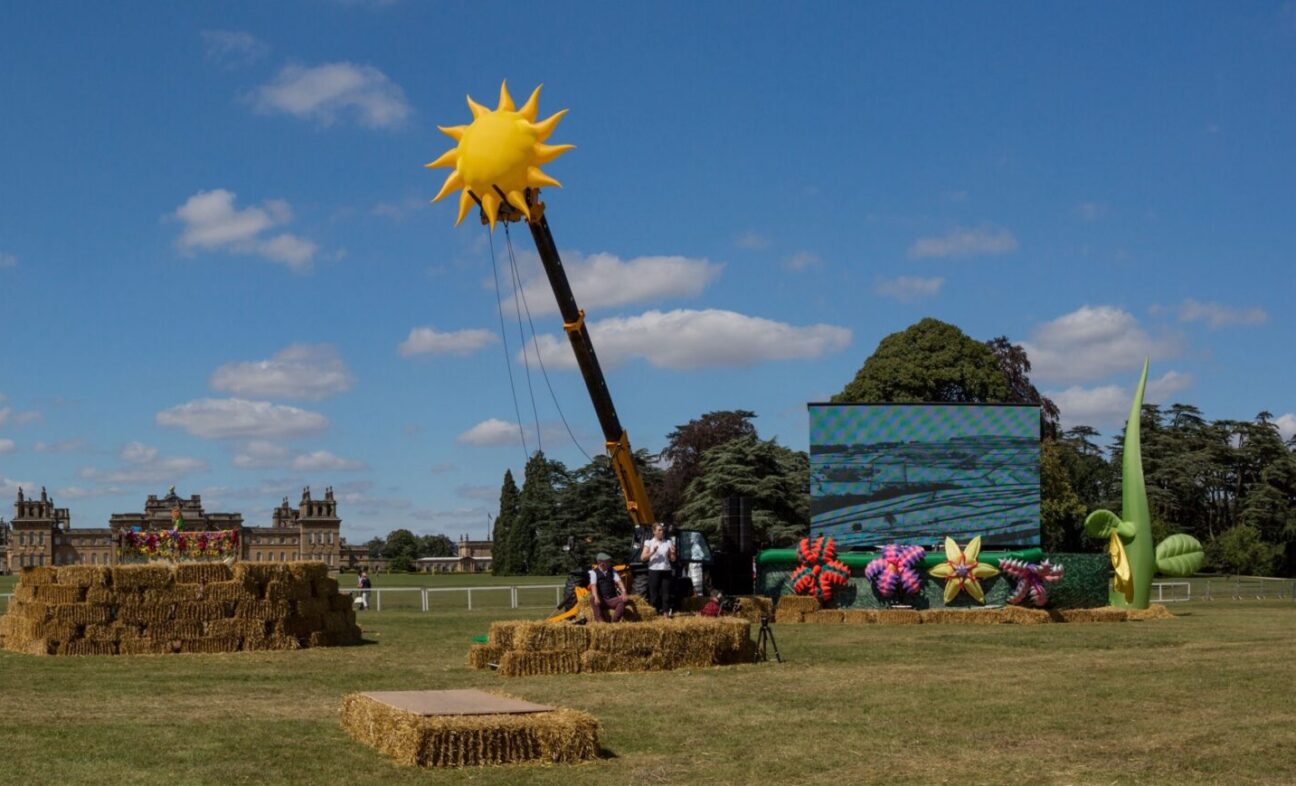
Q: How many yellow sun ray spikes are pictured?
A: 12